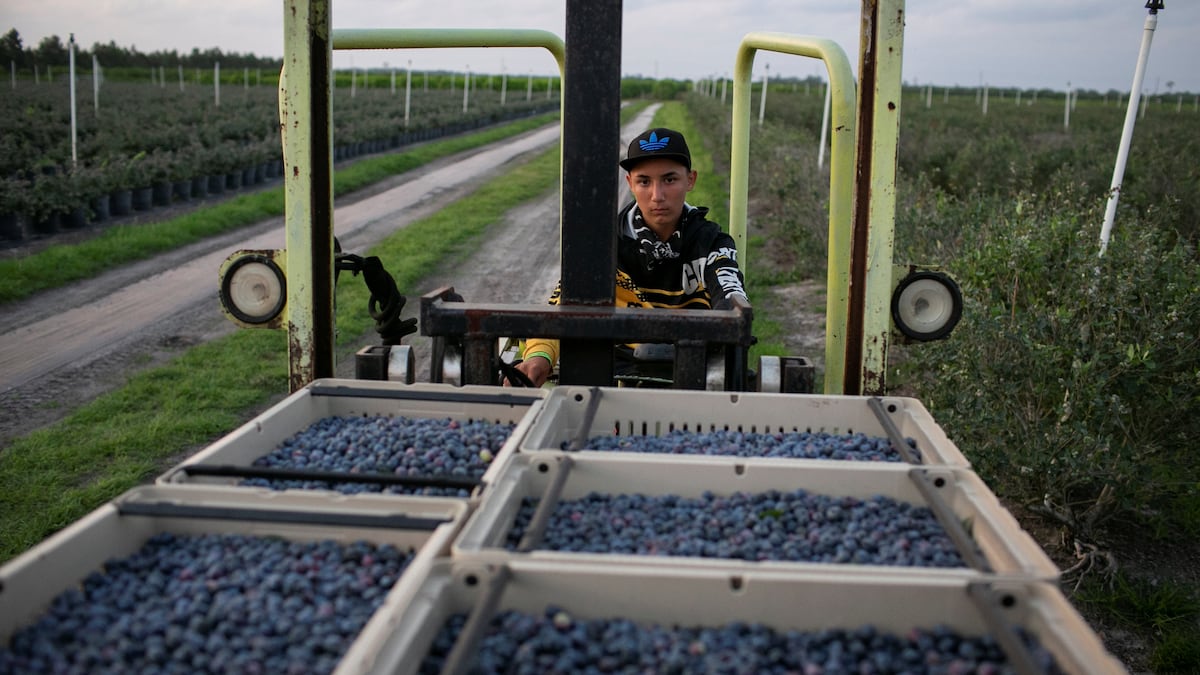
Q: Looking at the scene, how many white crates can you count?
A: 5